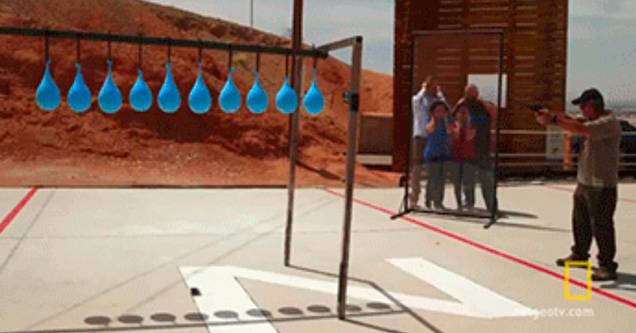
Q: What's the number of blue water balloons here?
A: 10